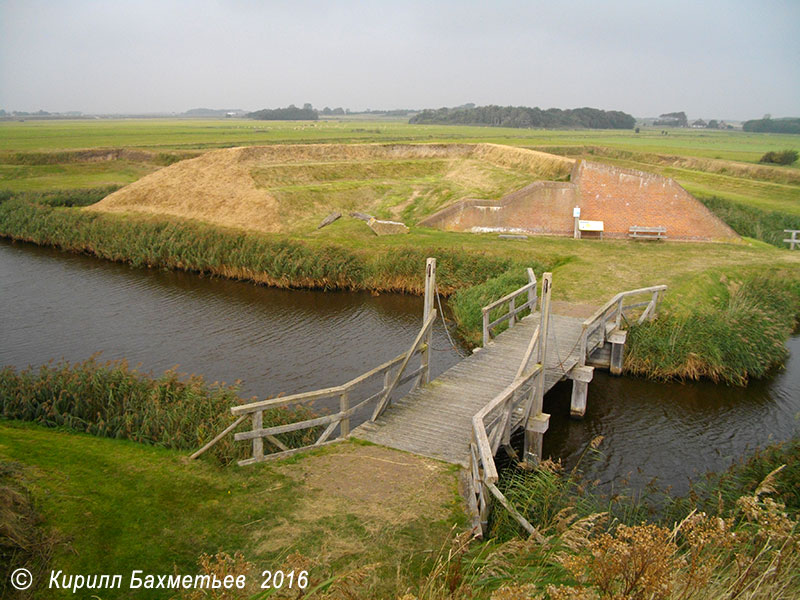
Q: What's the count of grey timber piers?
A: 3